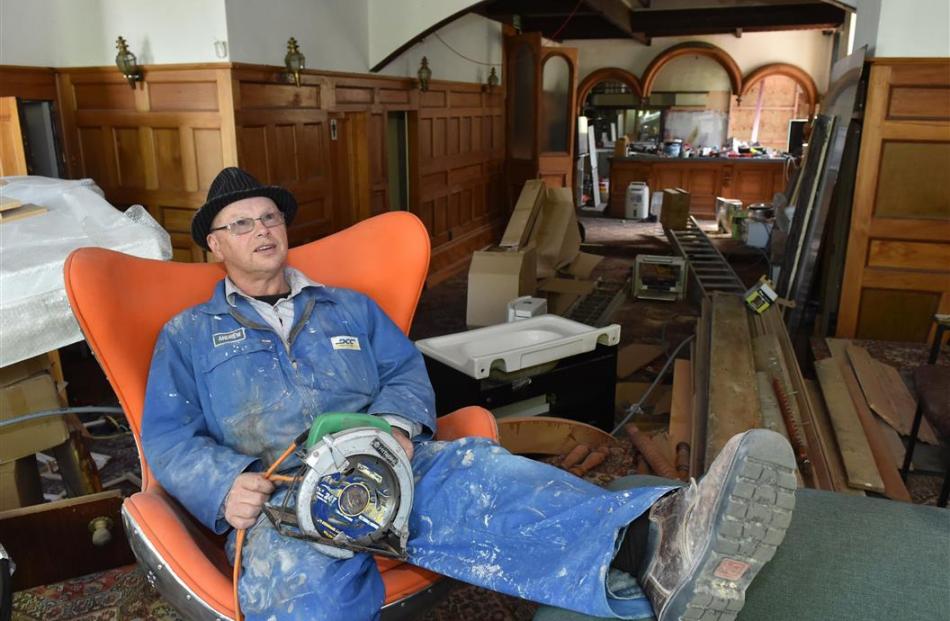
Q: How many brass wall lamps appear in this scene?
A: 4